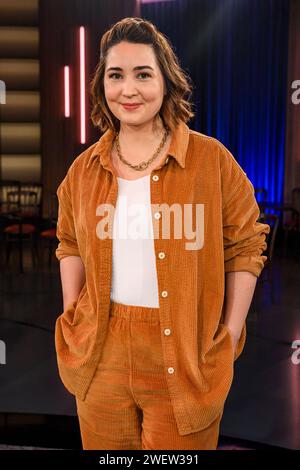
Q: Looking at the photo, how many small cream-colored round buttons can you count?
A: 6